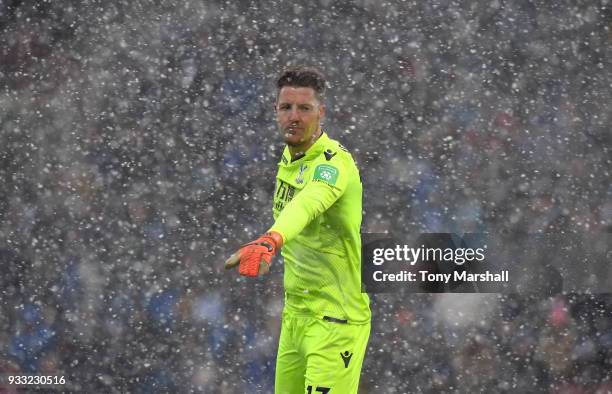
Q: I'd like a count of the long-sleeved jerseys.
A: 1